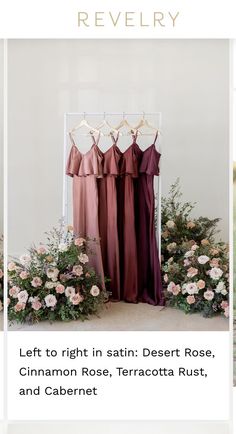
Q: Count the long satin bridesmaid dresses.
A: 4